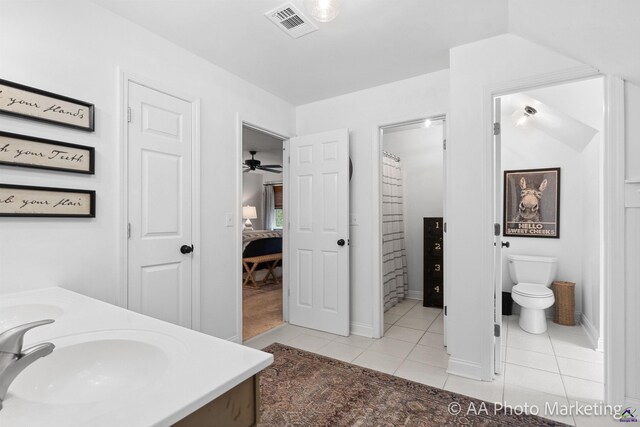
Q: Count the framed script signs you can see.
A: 3